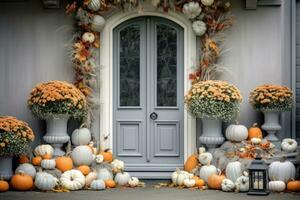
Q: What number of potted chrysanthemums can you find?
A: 4